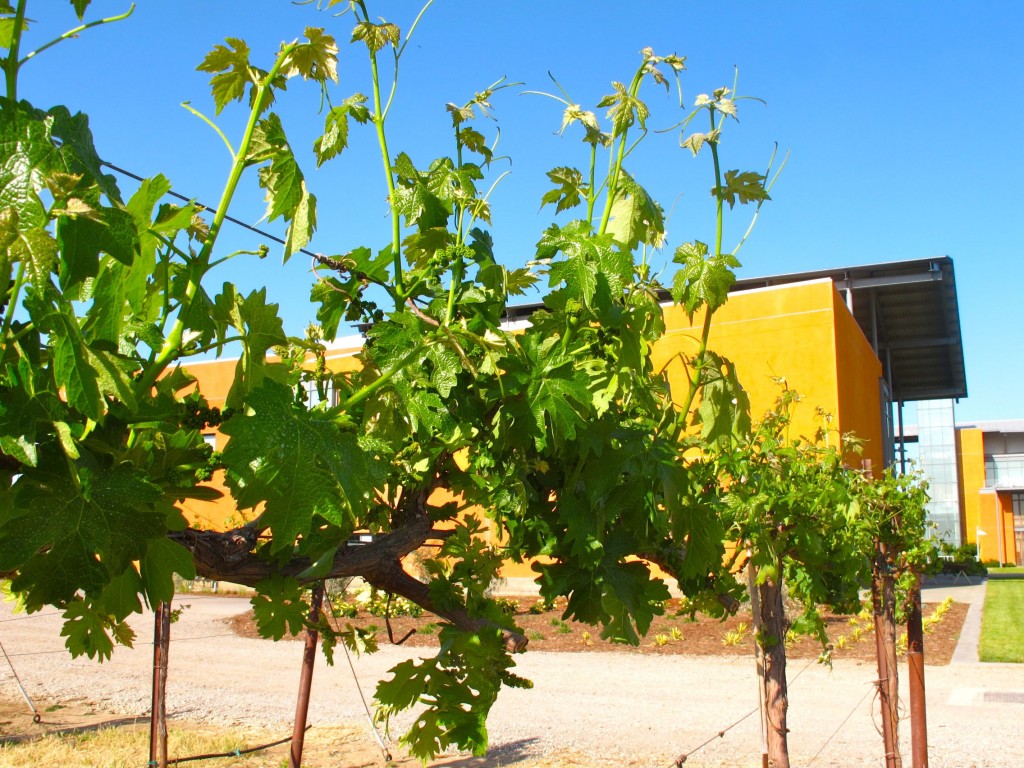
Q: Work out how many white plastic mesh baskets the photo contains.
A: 0